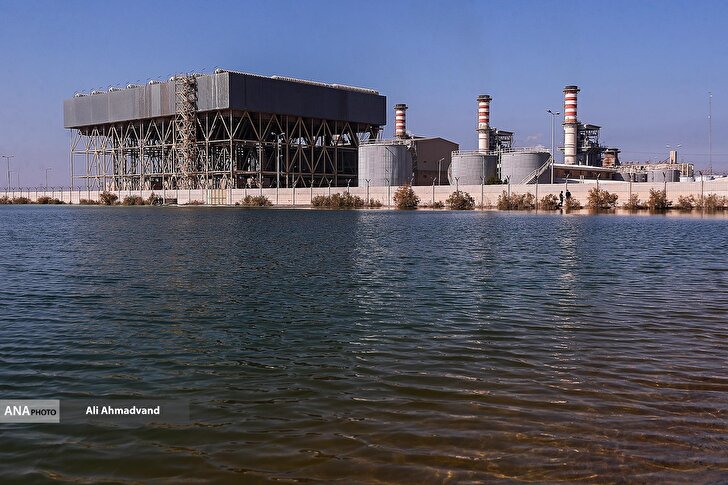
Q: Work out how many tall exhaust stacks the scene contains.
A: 3